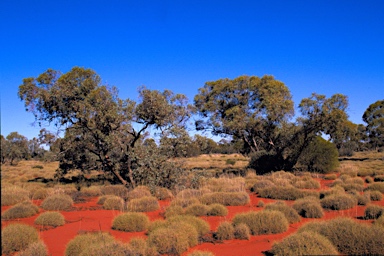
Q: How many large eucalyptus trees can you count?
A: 2